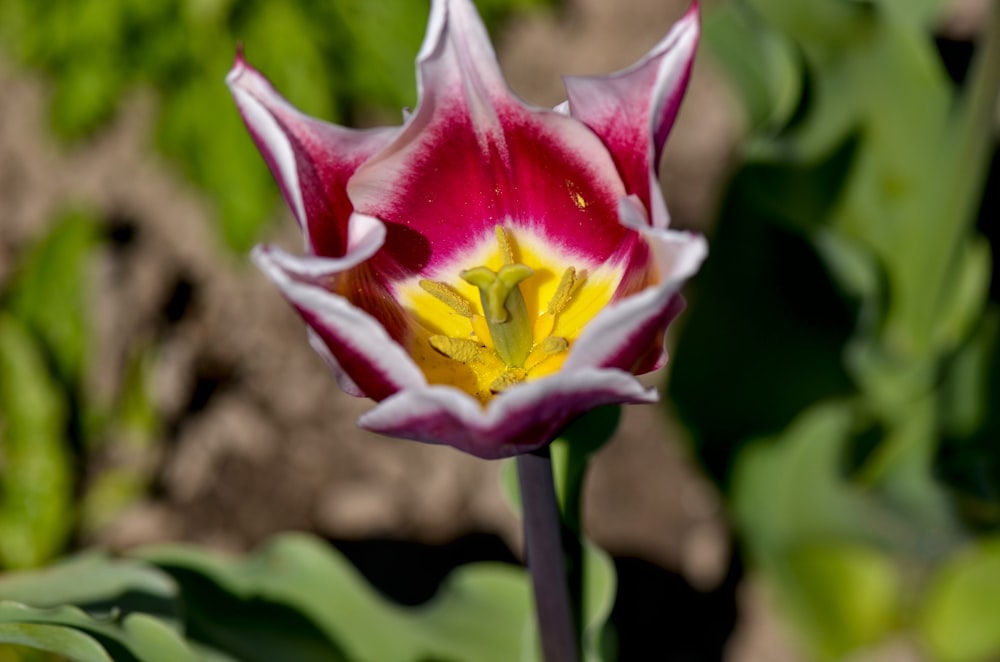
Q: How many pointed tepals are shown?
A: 6